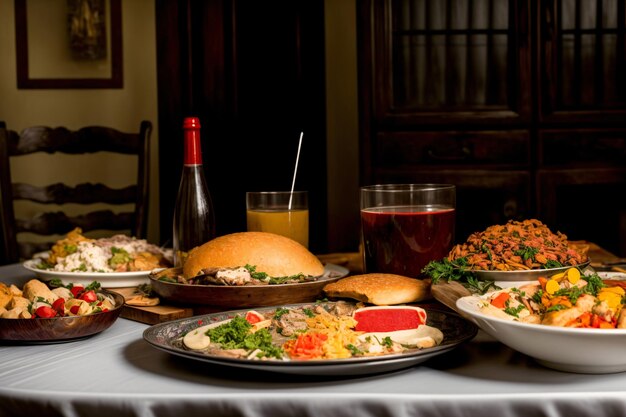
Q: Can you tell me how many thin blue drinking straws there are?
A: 0